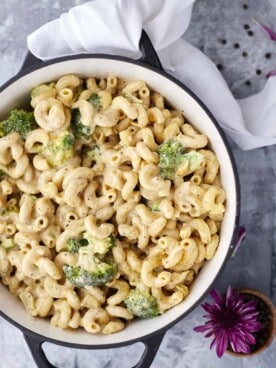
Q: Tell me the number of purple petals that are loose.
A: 3